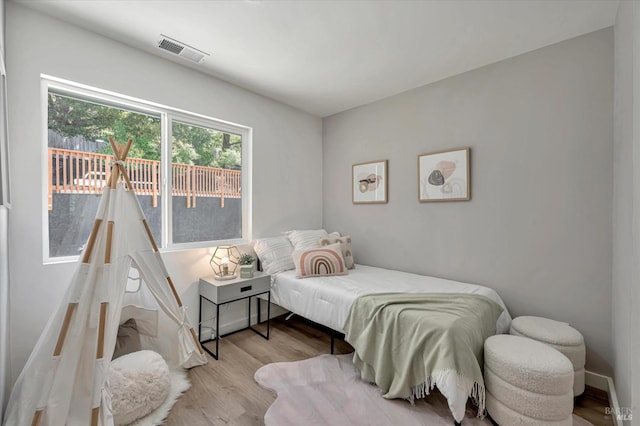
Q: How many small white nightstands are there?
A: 1